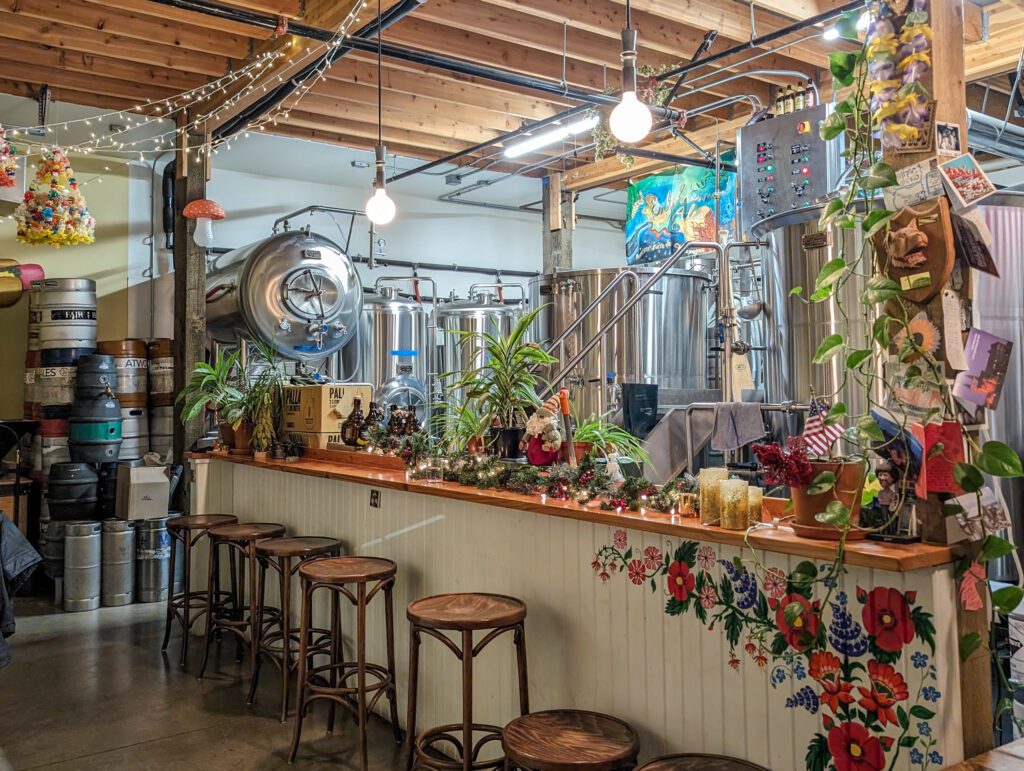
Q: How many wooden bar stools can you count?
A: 7